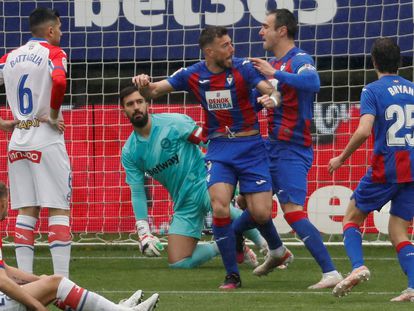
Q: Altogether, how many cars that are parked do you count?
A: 0